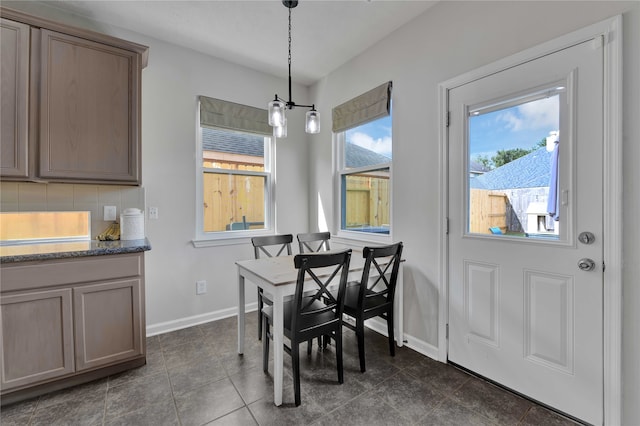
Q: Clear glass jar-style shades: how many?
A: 3